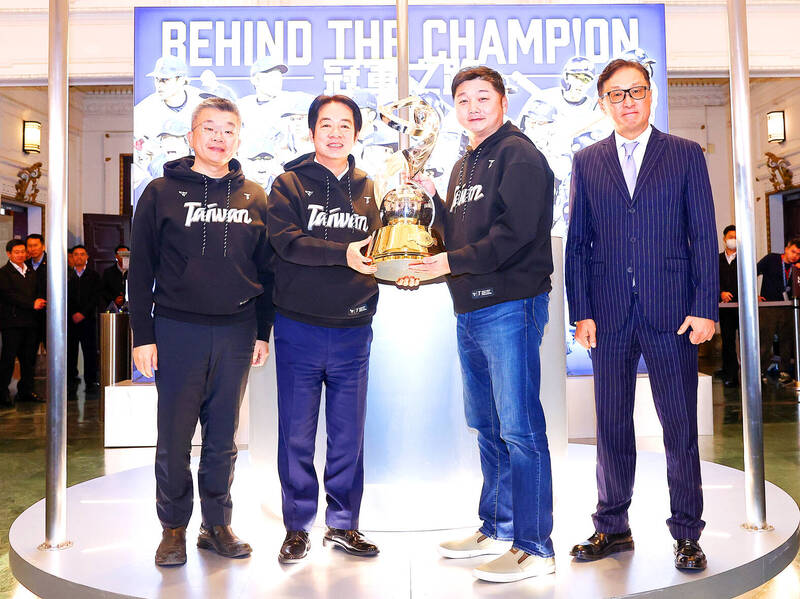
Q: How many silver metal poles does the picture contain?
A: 3